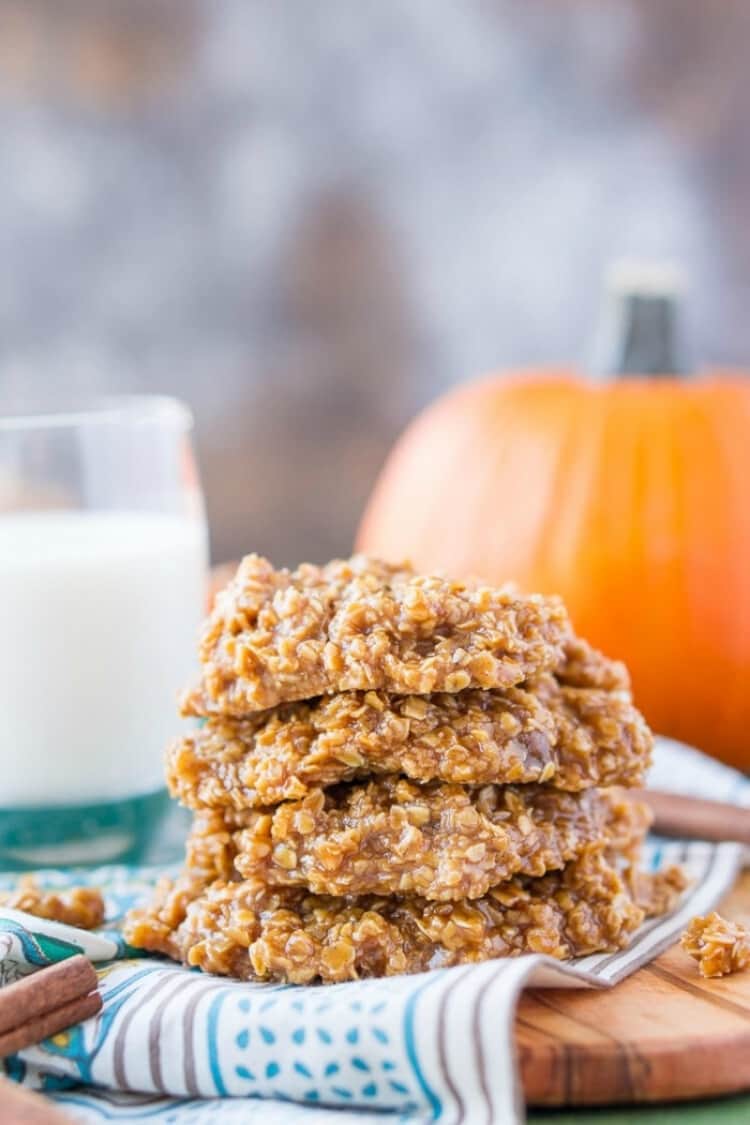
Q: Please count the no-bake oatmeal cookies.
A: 4